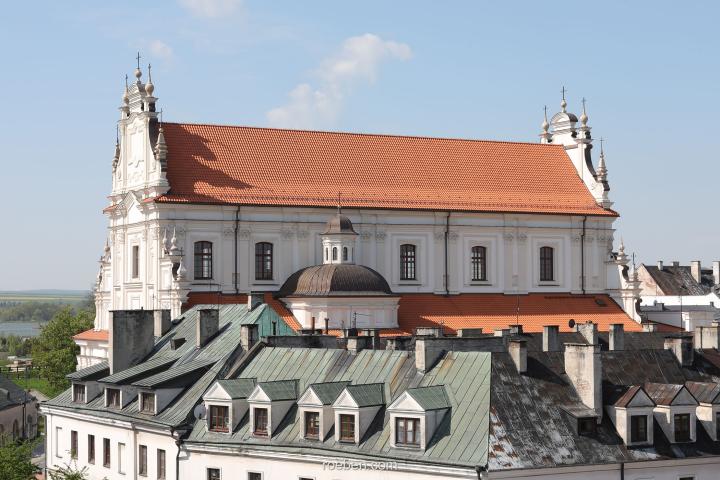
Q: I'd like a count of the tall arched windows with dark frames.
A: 5